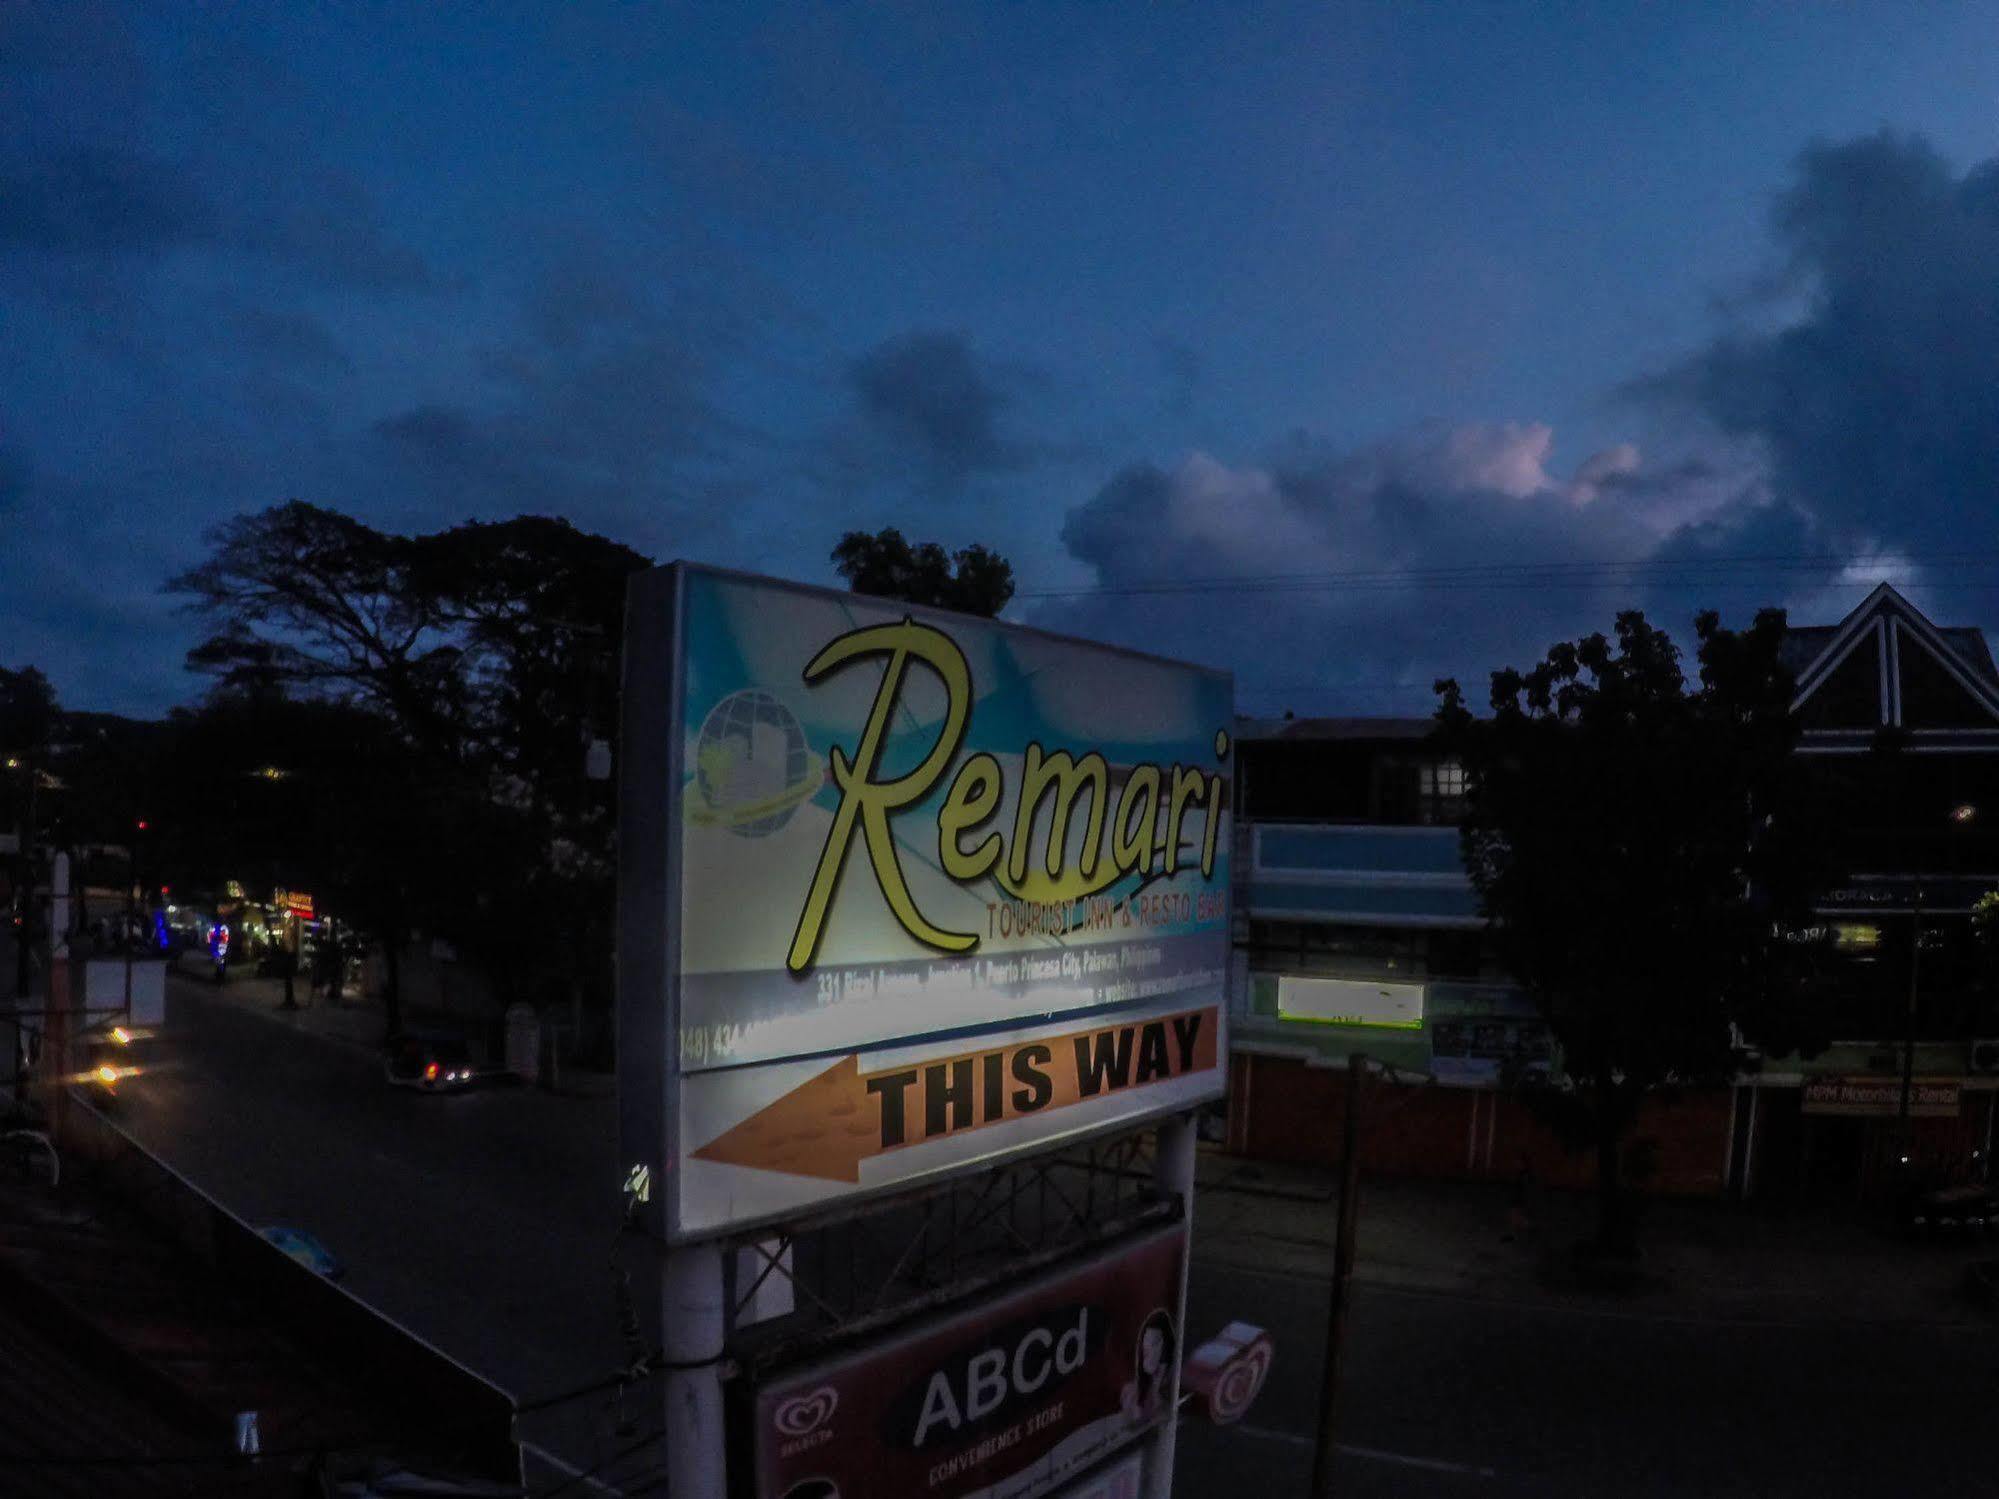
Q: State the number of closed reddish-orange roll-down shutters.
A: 2